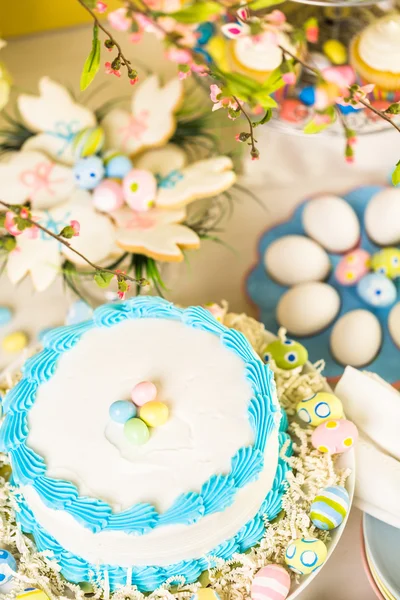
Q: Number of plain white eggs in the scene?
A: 6